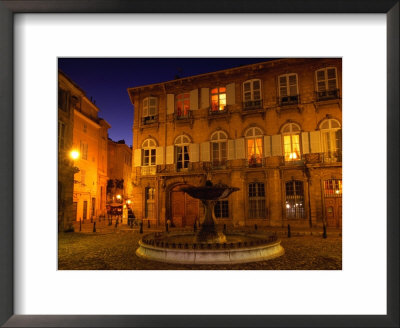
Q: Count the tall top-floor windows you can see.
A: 6